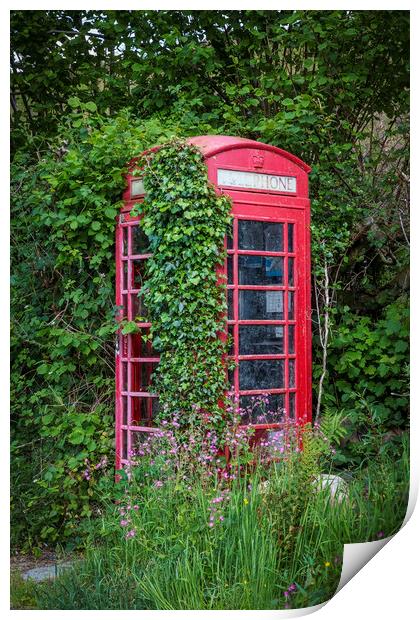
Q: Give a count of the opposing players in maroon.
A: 0